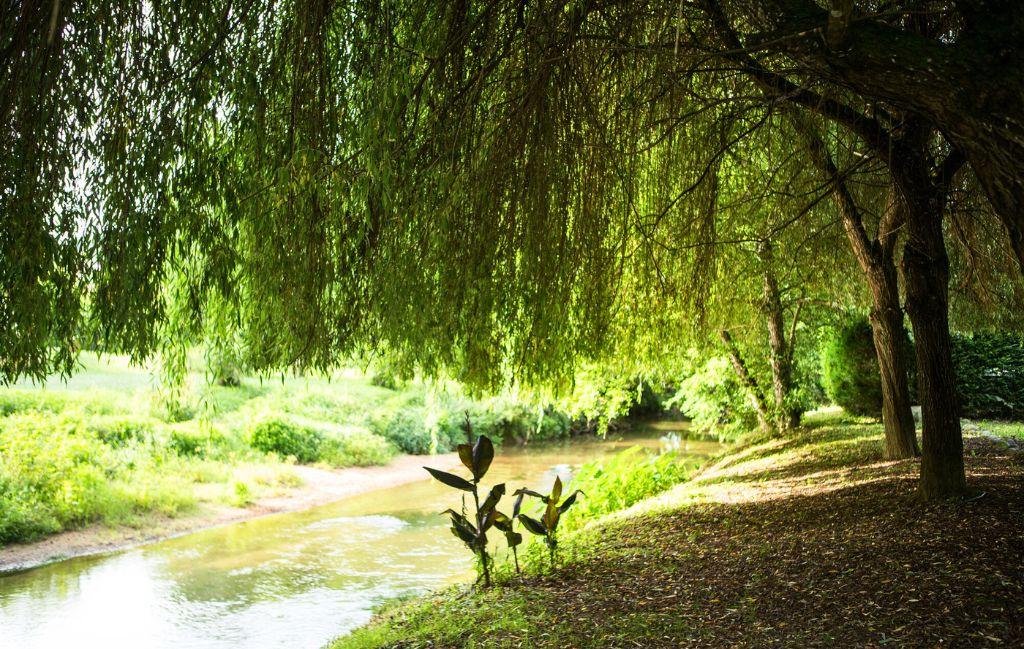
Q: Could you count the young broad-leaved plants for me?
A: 3